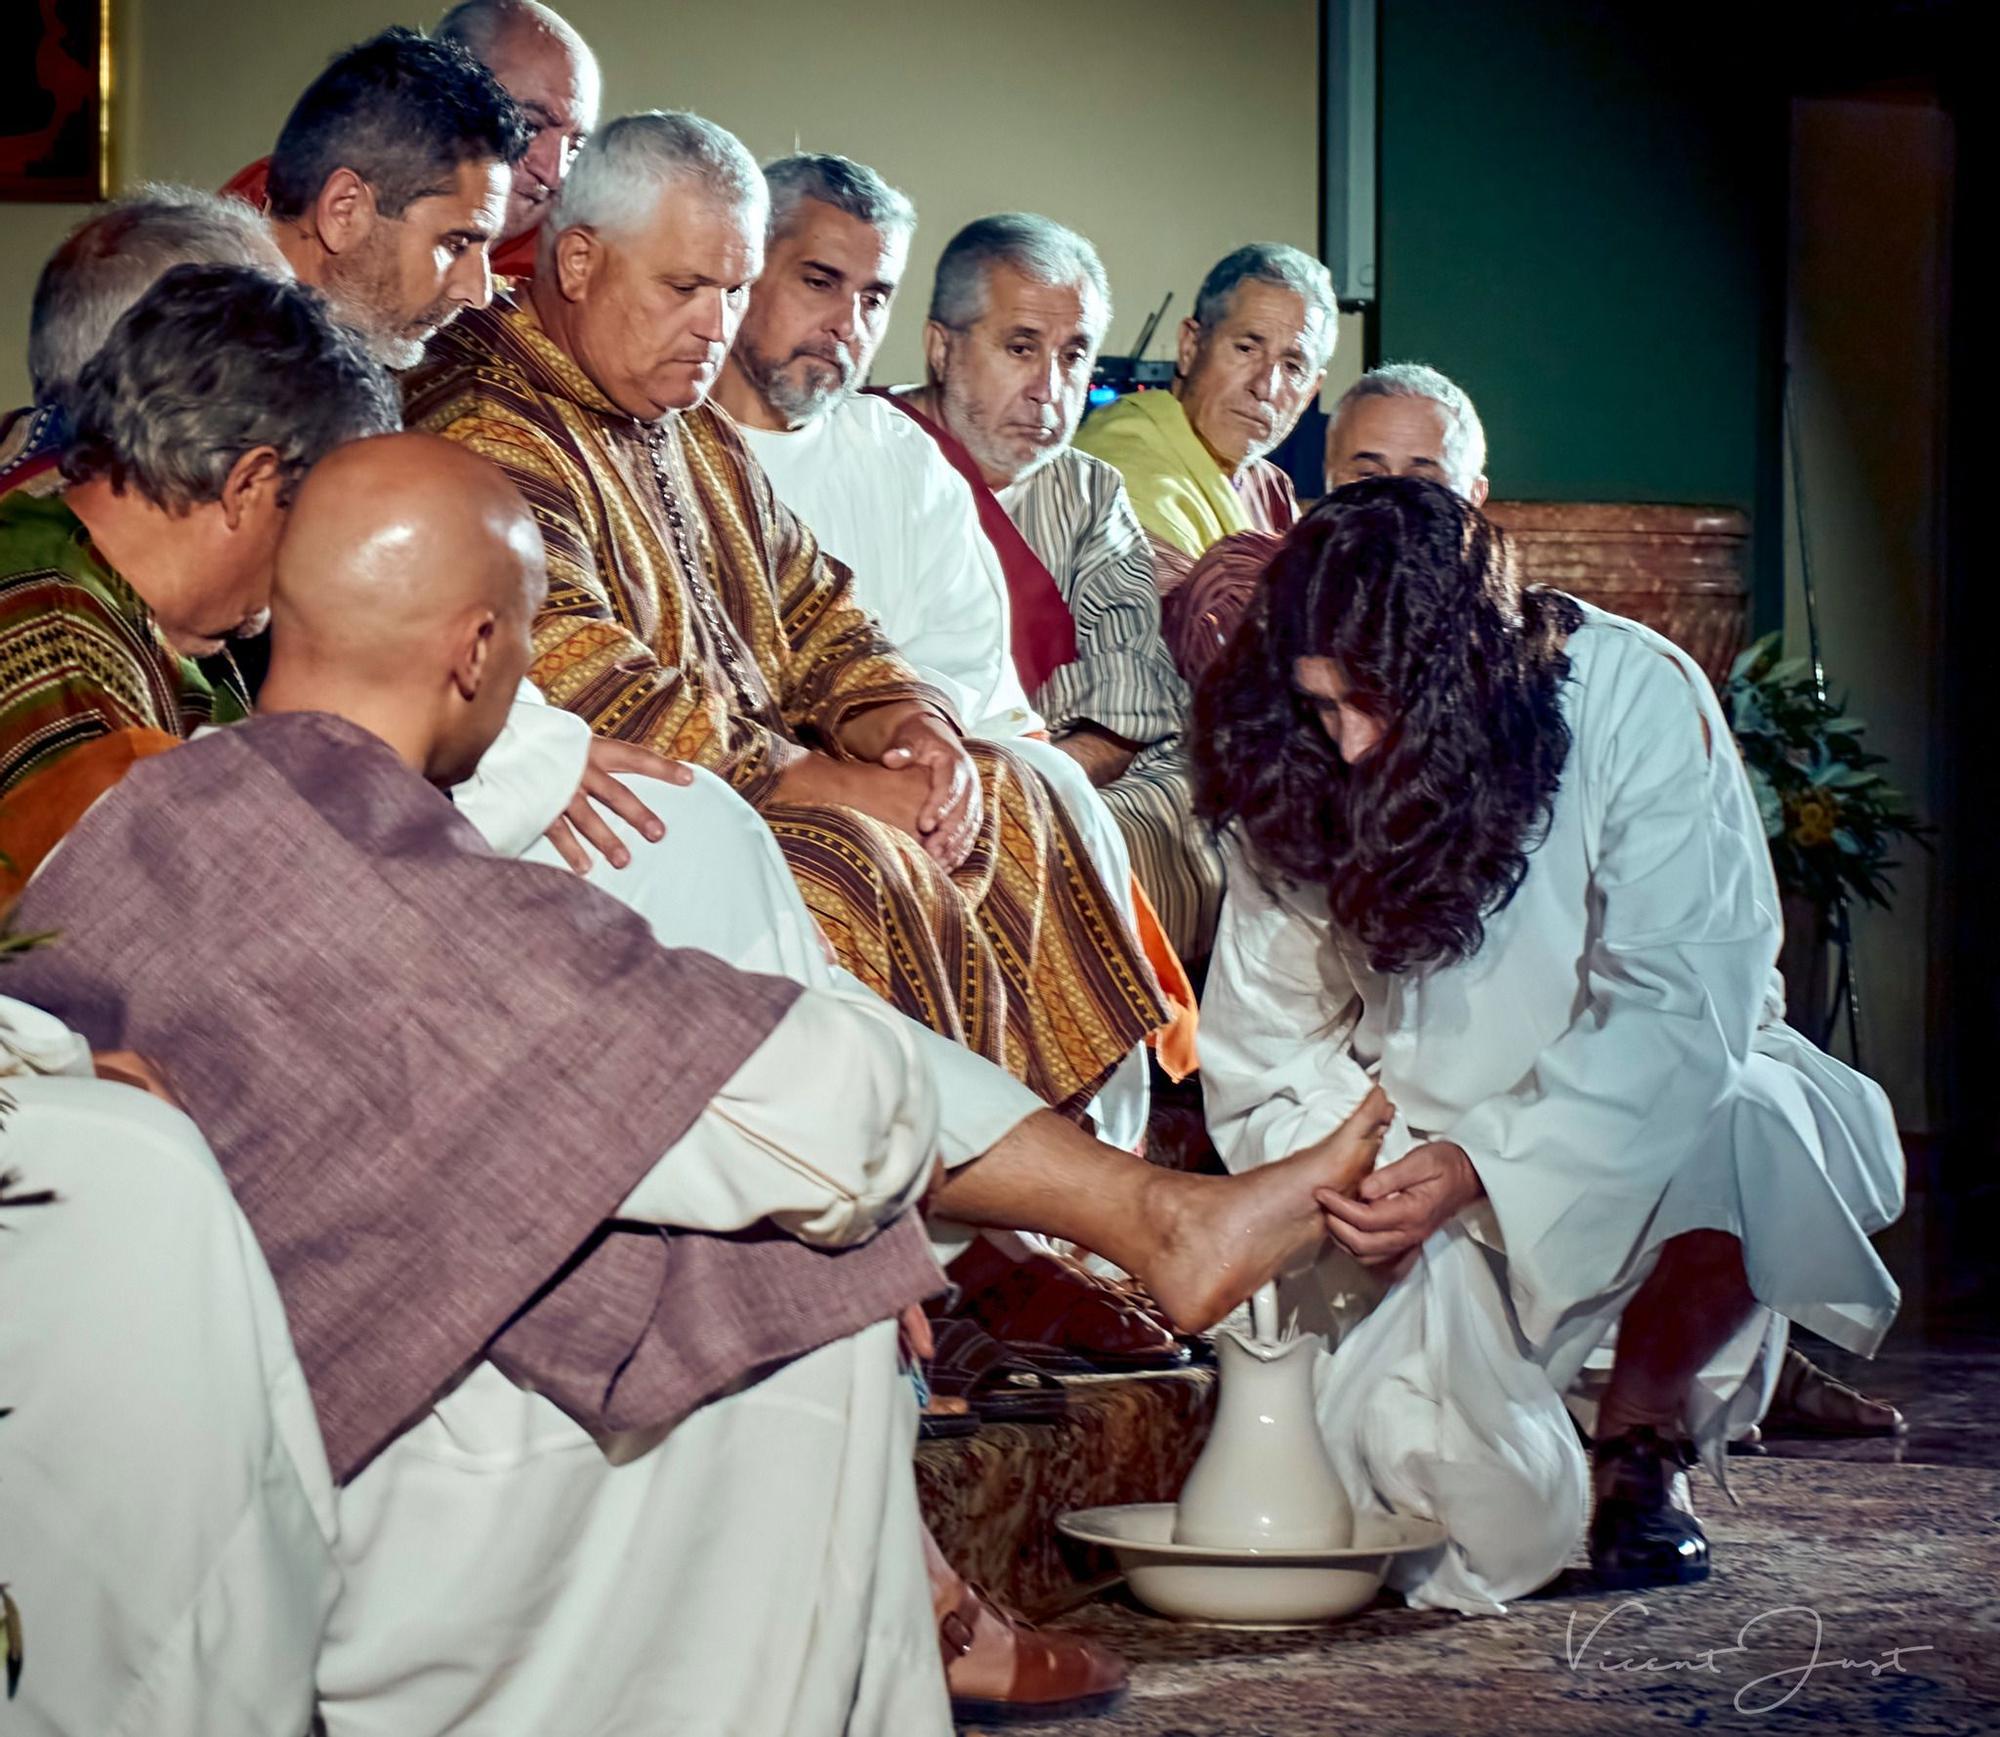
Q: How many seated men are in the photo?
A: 10